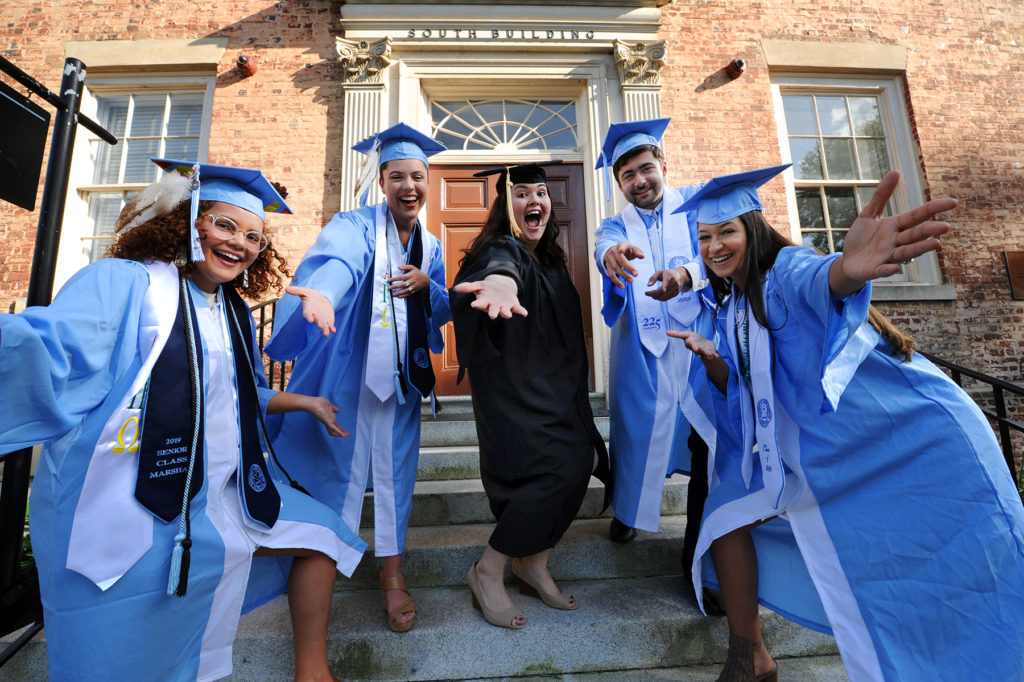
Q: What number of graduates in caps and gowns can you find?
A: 5